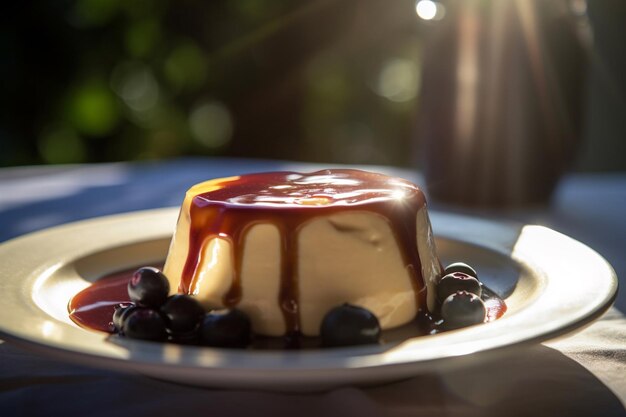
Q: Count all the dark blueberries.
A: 9